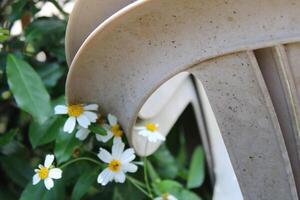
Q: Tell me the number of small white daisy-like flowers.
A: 6